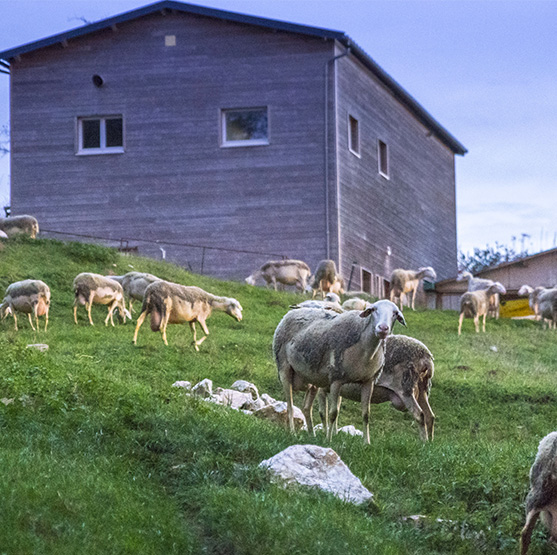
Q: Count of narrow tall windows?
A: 2